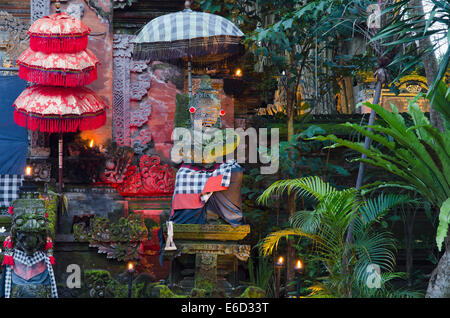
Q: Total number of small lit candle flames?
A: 6